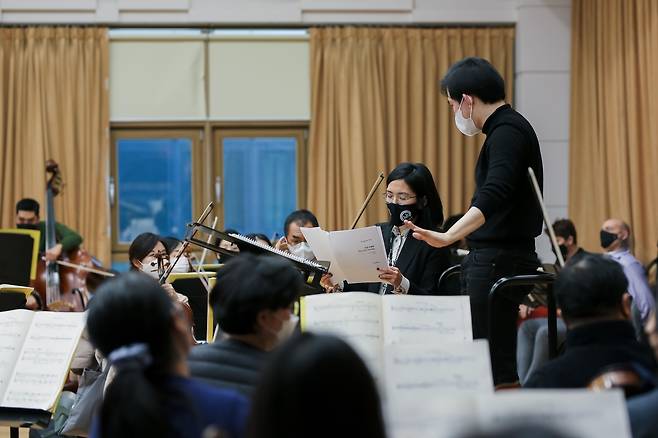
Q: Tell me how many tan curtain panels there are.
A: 3